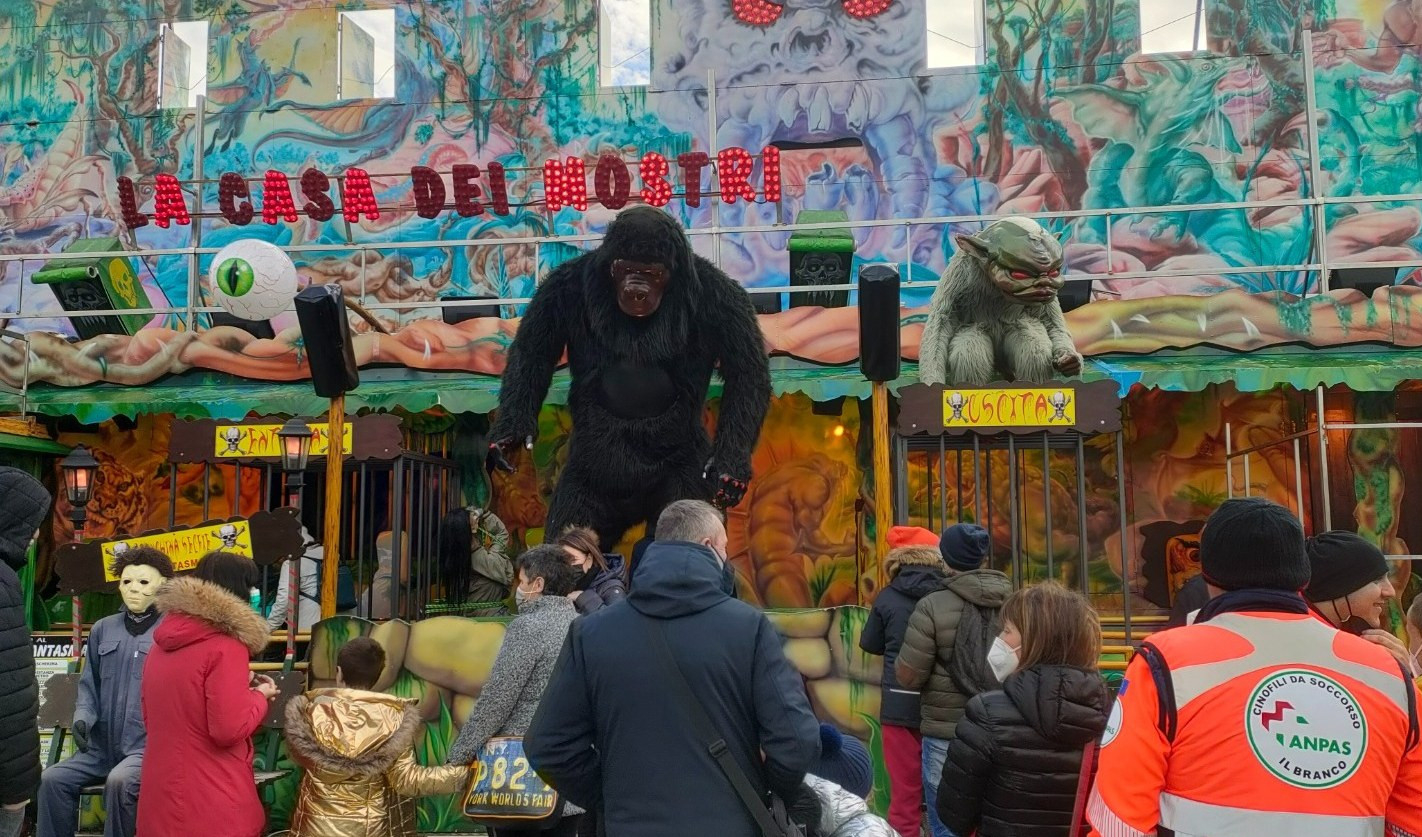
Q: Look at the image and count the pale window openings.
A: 5